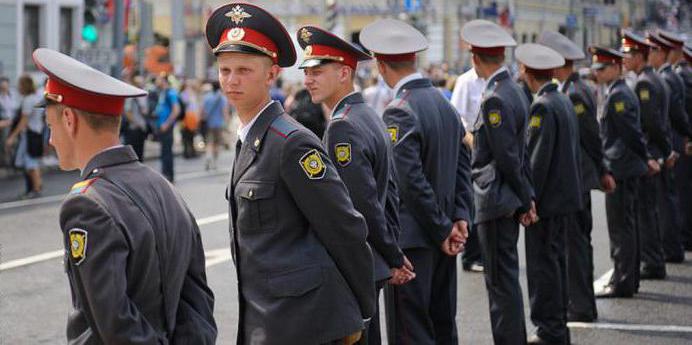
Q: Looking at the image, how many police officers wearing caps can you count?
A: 12